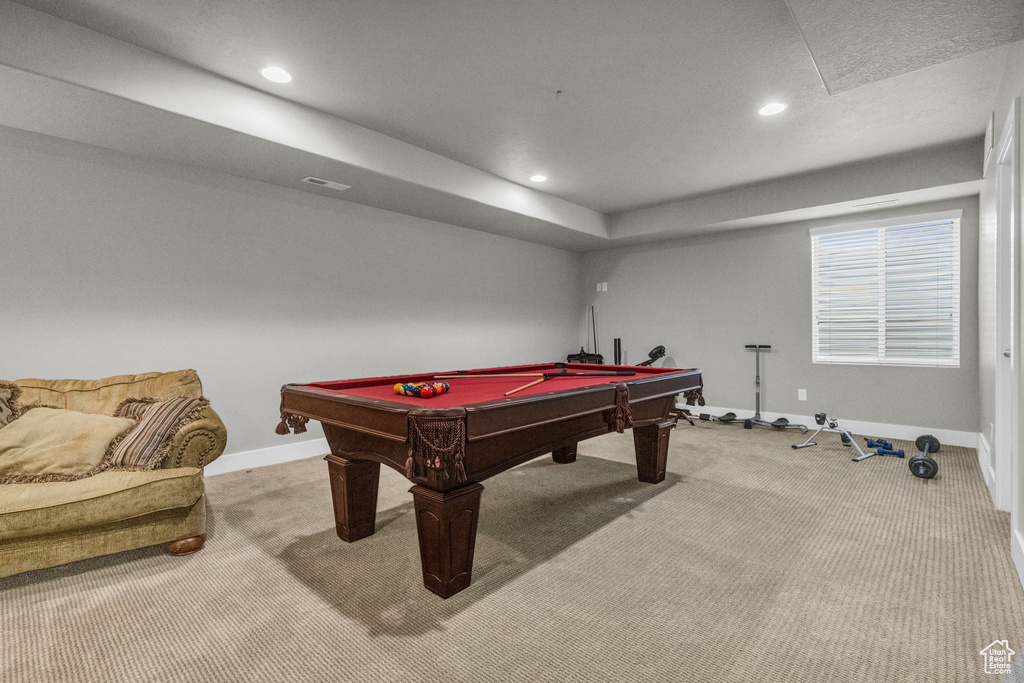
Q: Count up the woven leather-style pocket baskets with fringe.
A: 4